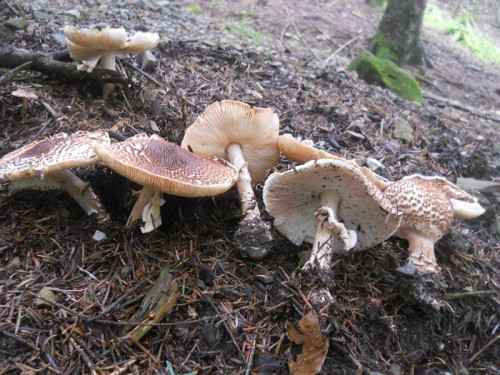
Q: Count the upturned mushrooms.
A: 2